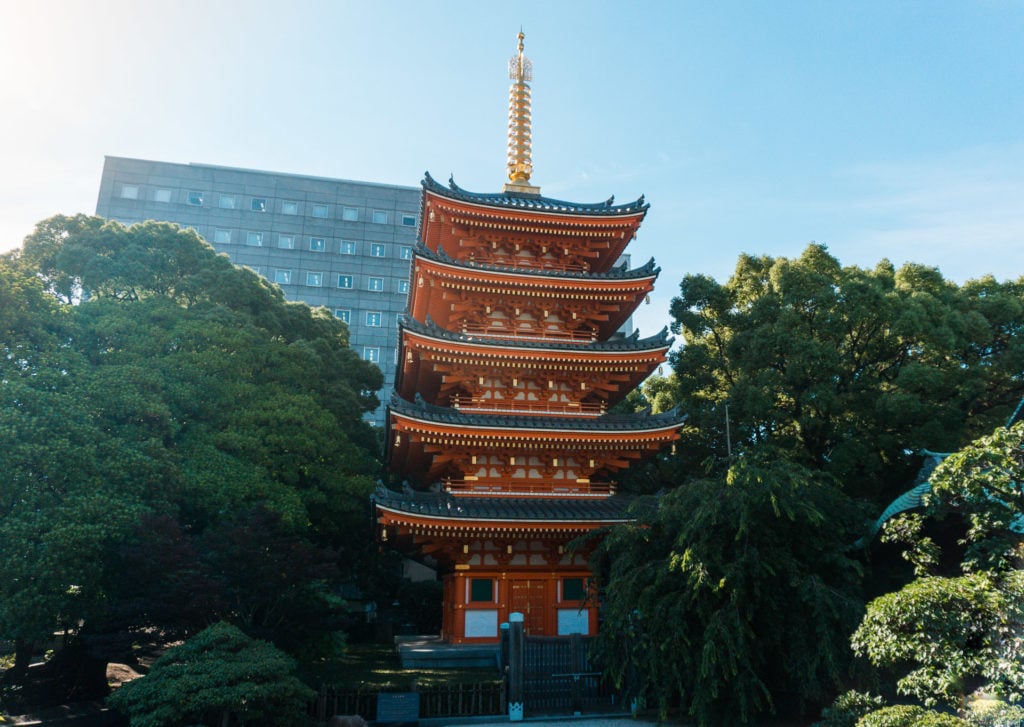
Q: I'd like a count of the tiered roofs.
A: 5